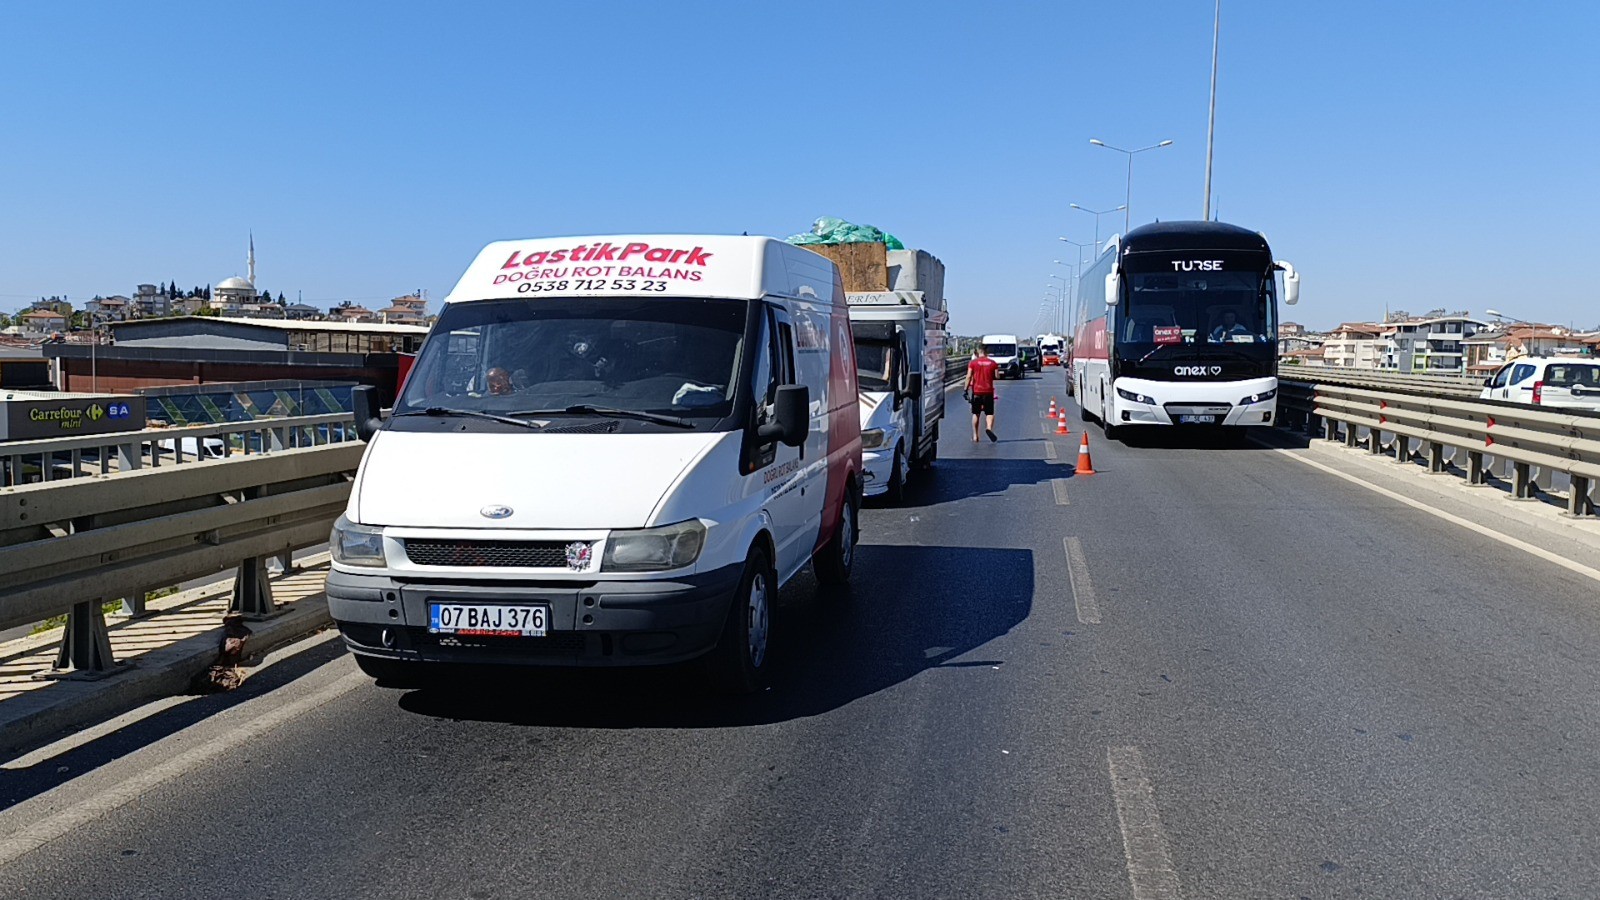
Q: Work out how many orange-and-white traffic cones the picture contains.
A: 3